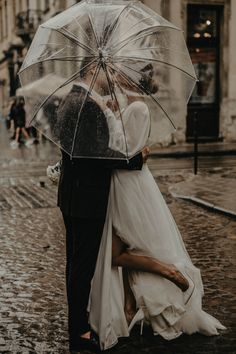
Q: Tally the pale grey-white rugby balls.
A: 0